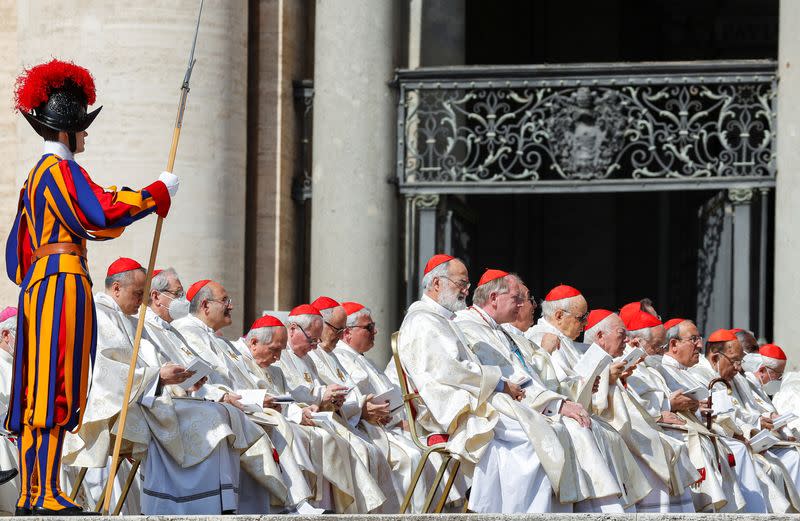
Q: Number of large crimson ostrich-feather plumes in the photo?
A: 1